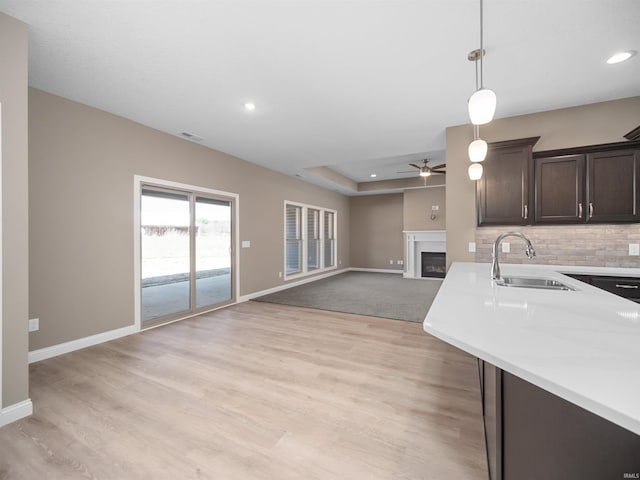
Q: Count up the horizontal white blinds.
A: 3